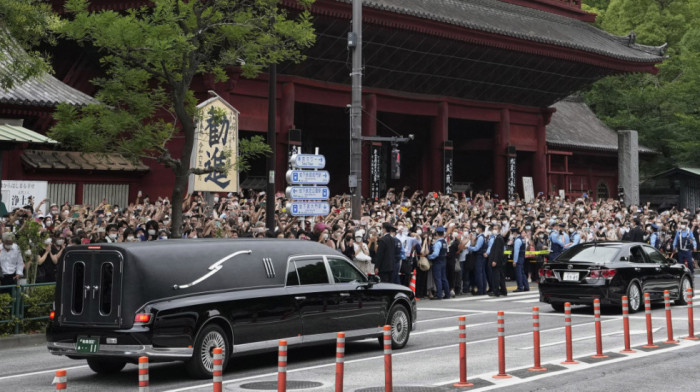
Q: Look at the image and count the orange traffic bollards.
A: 15